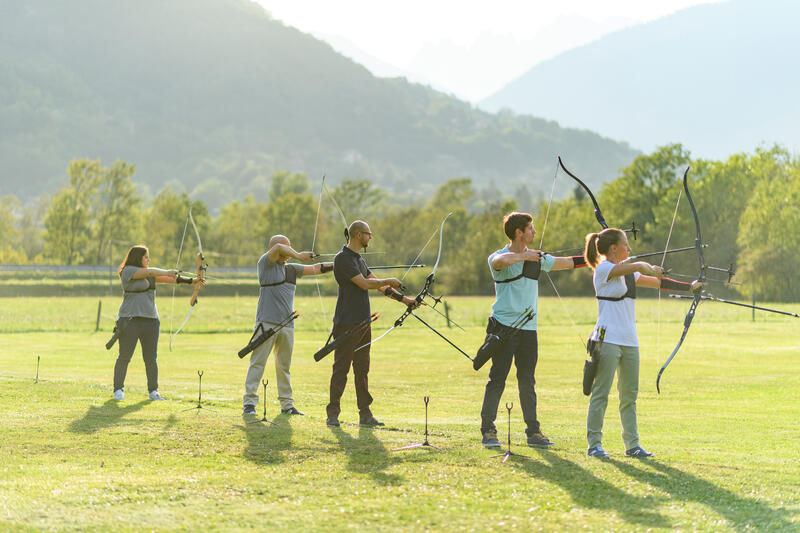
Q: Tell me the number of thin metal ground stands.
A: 5